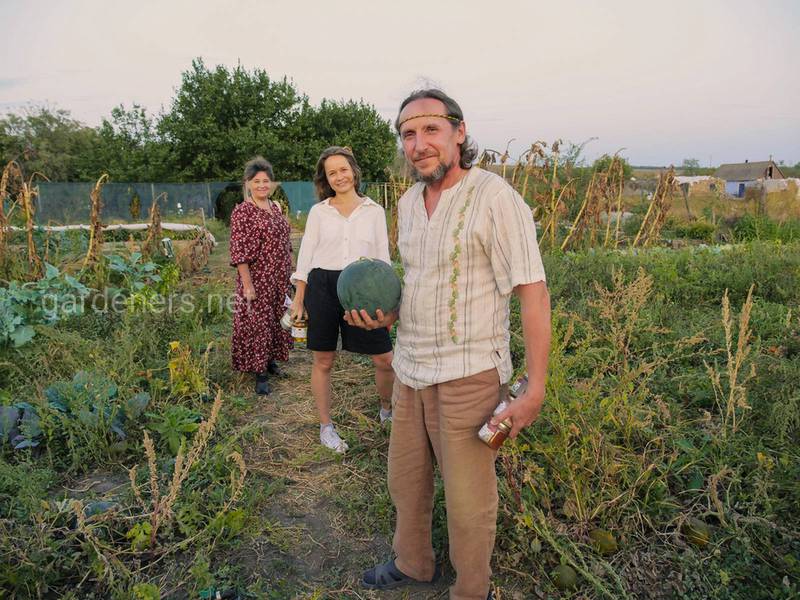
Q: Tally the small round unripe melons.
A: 3